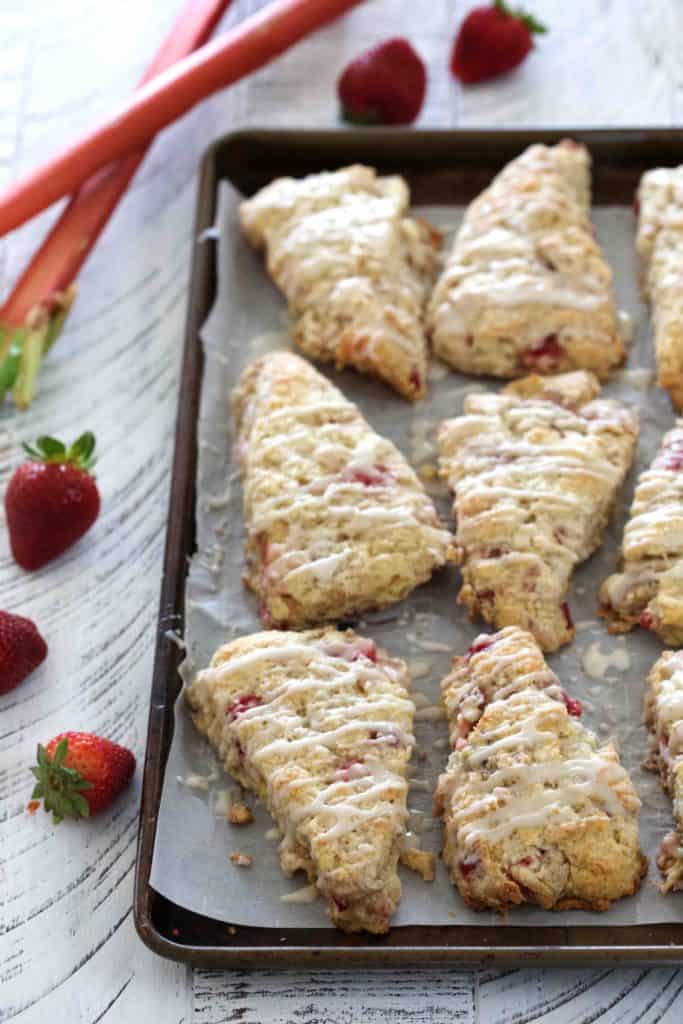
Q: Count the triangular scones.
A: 9